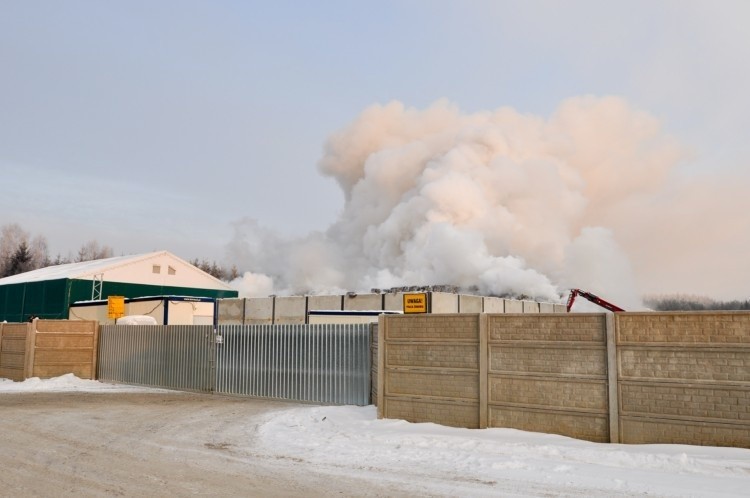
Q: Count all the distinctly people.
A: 0